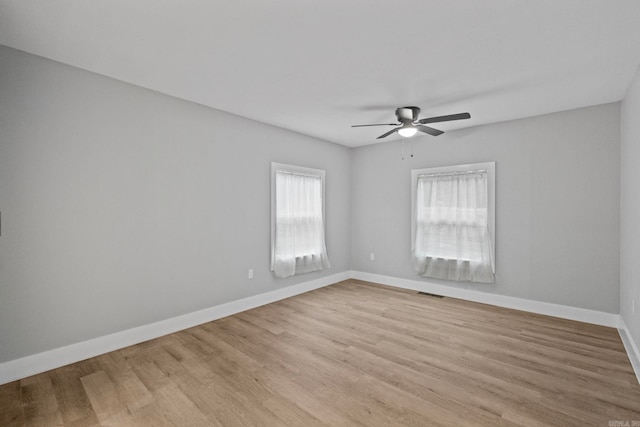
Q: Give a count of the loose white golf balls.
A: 0